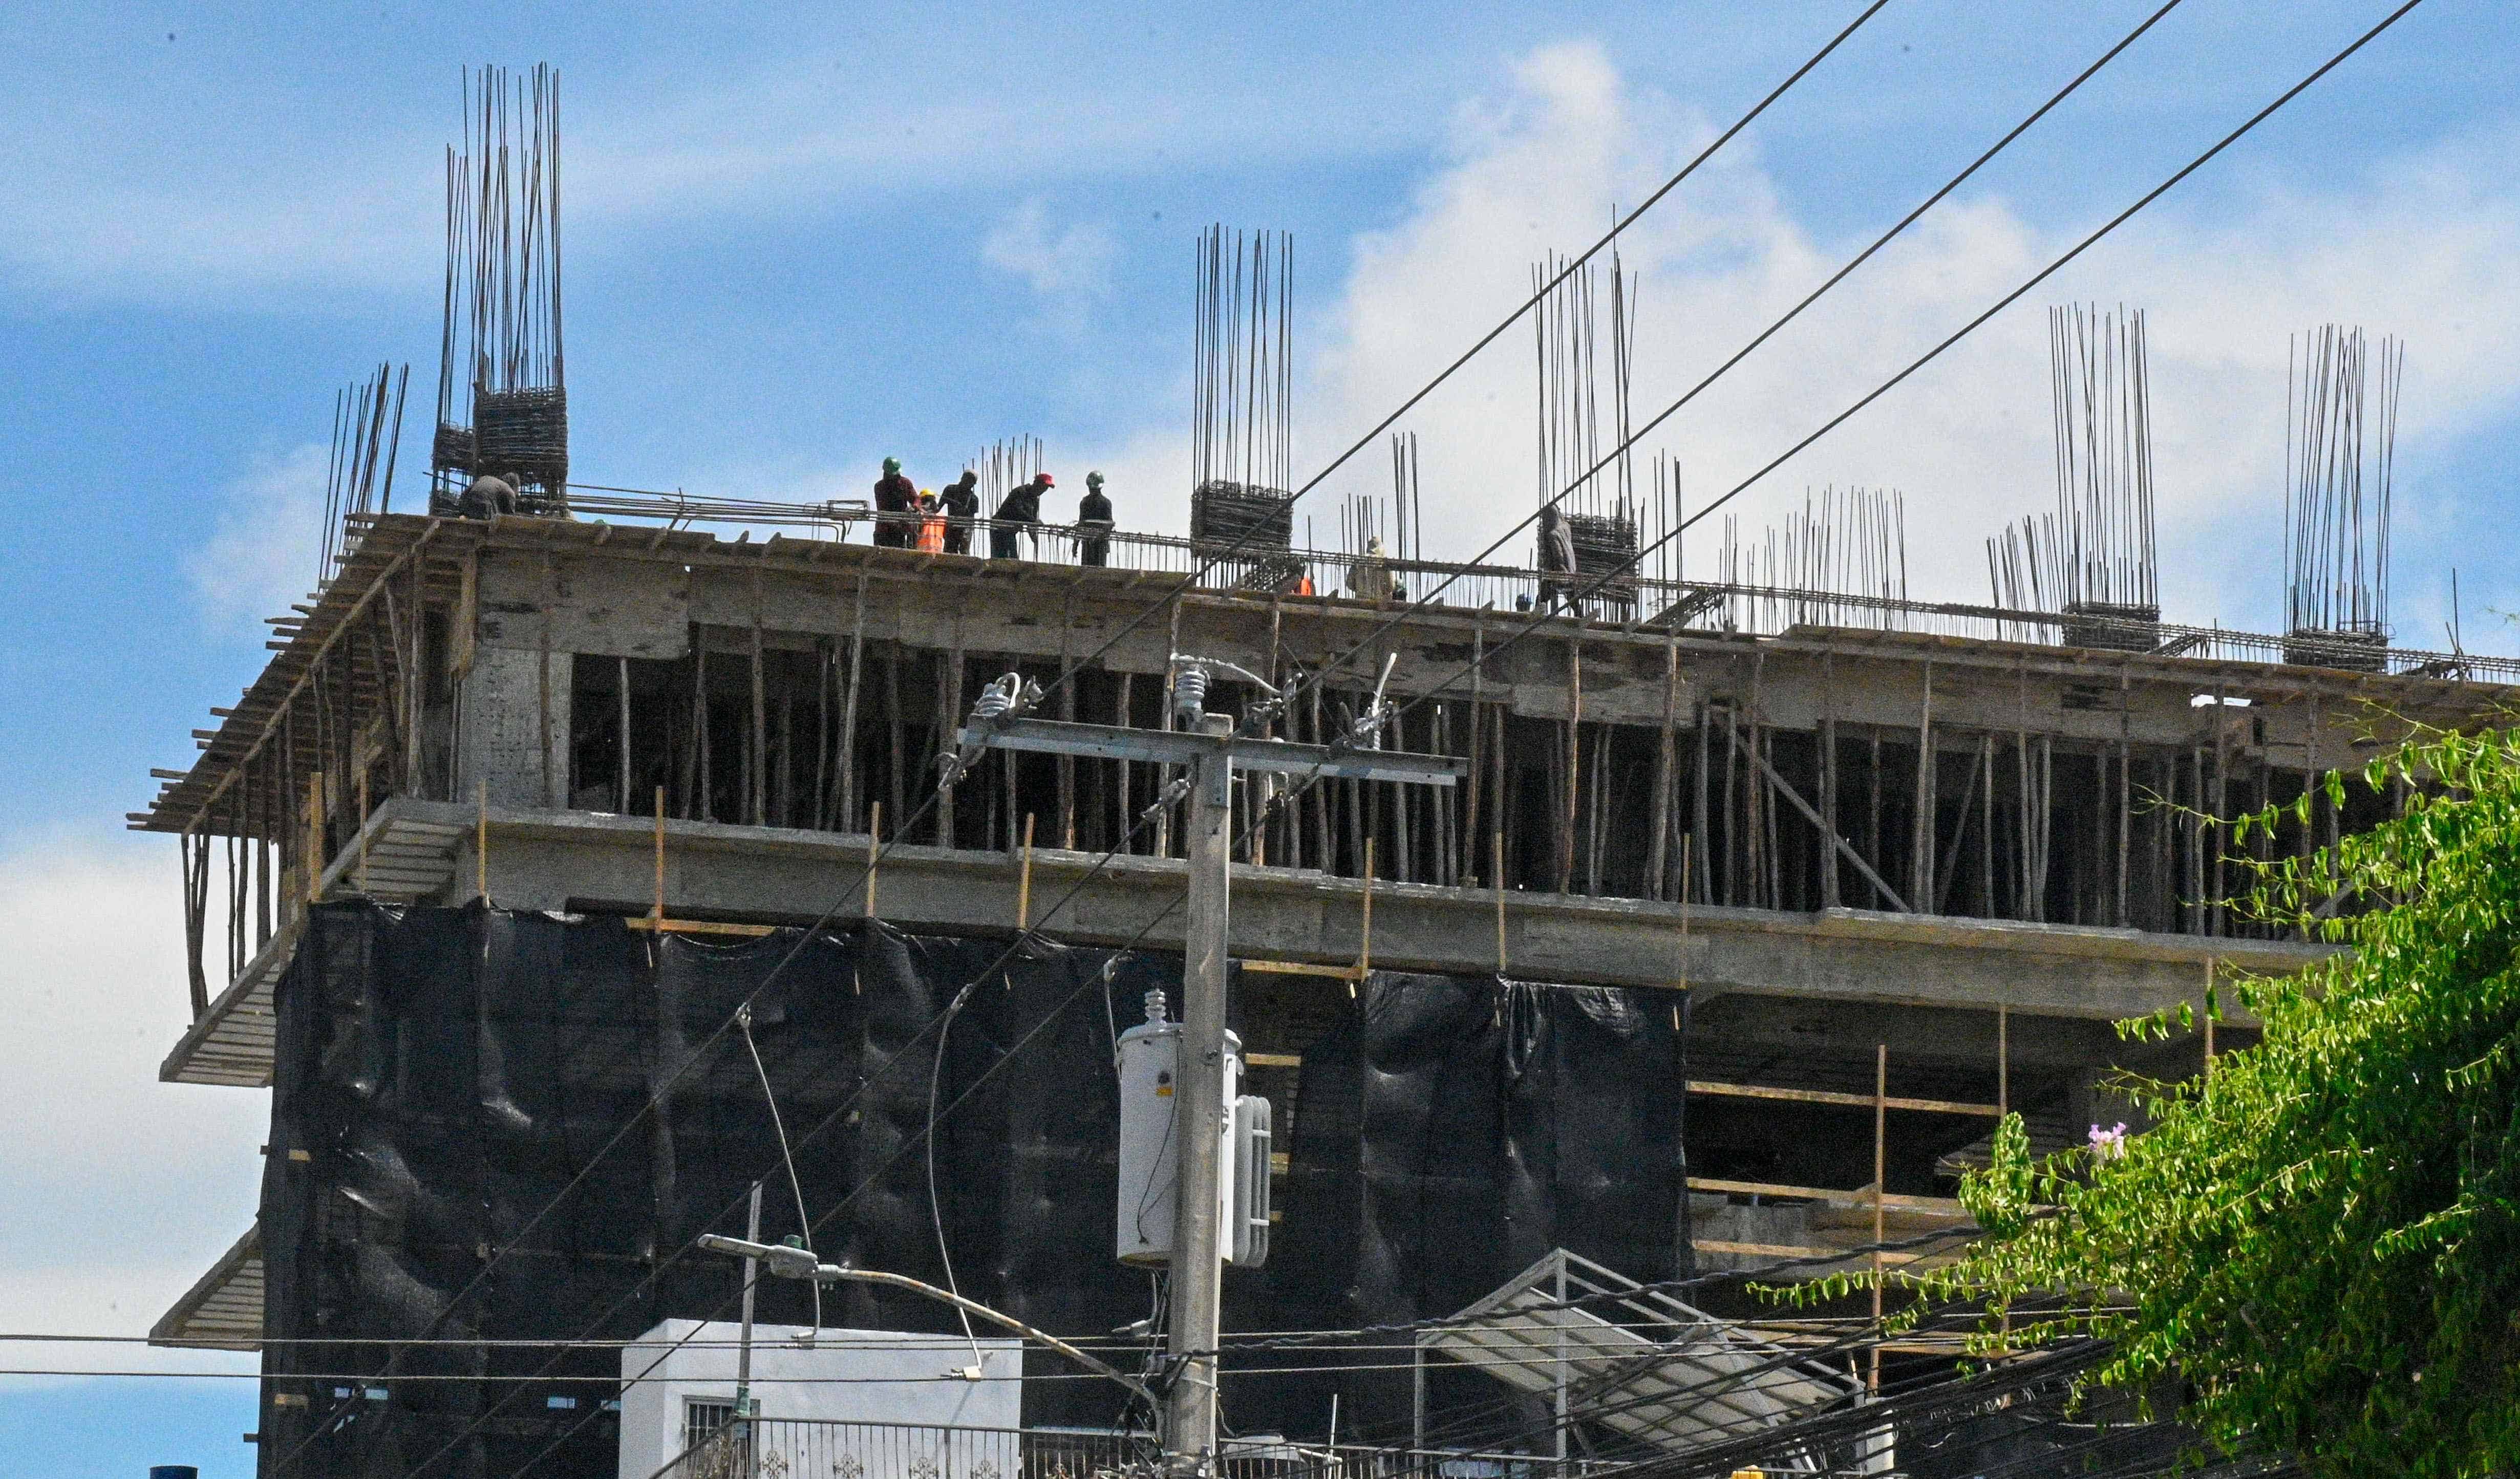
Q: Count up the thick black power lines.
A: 3